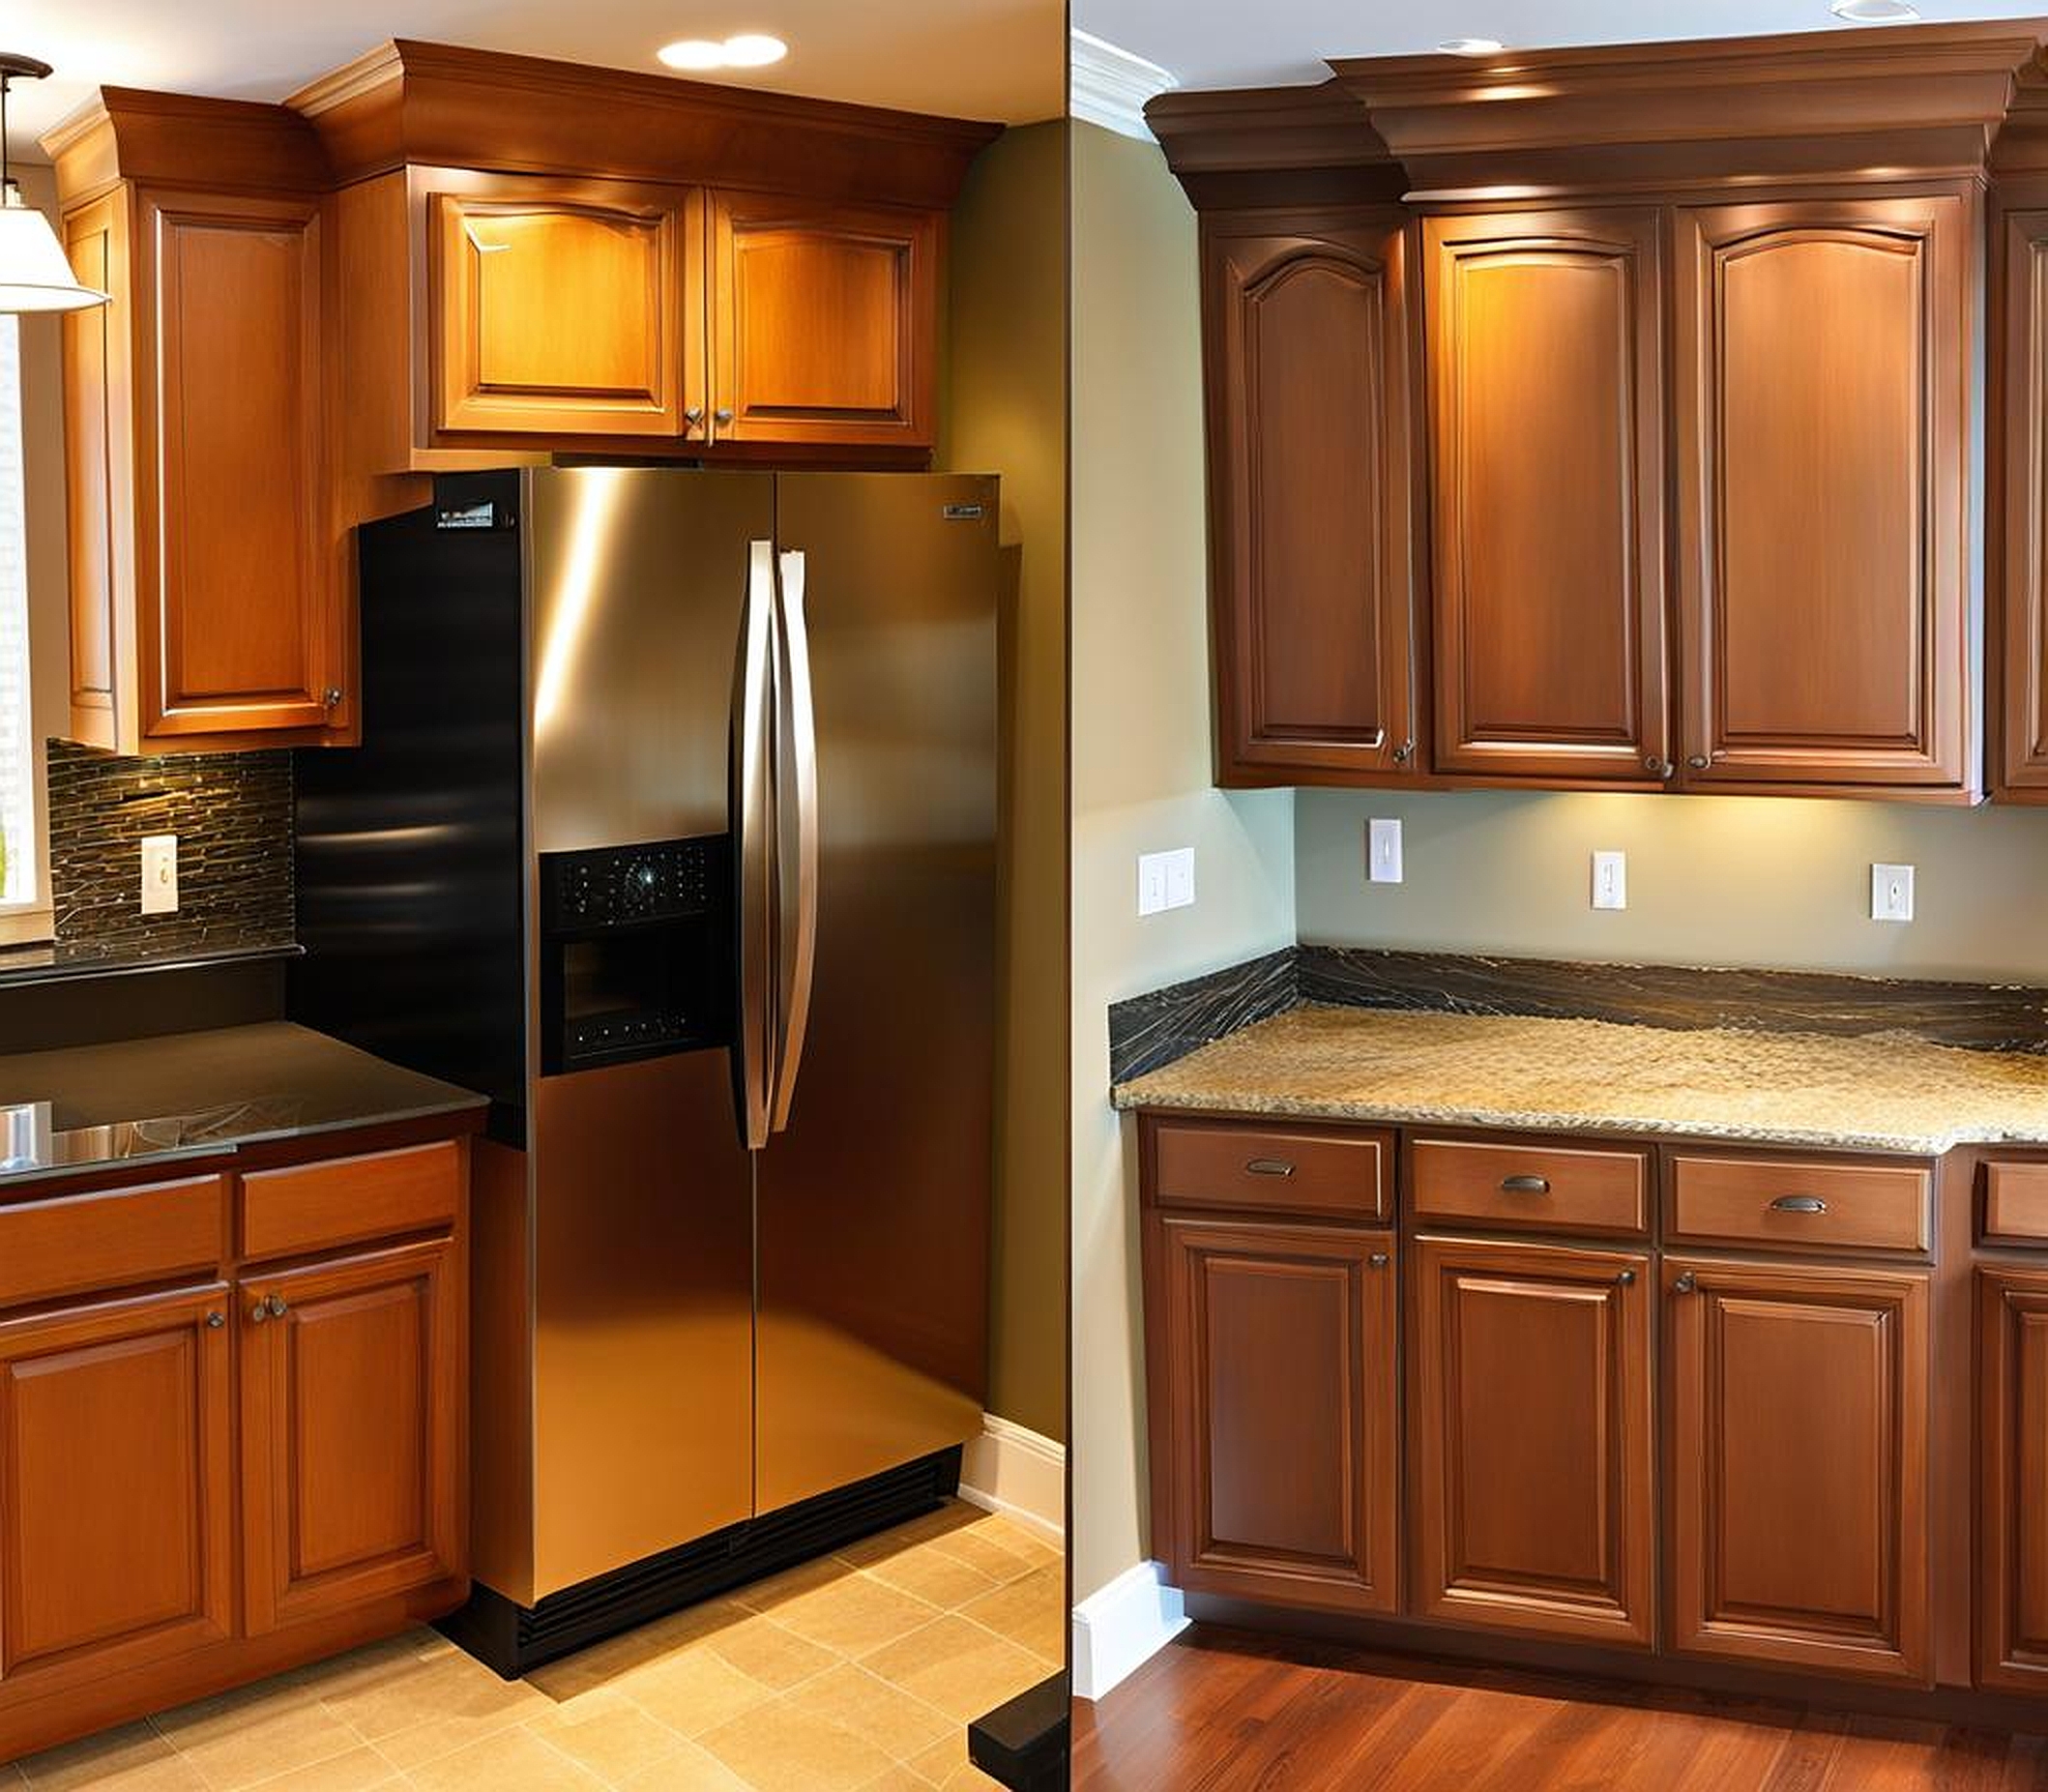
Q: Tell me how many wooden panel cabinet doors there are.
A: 13